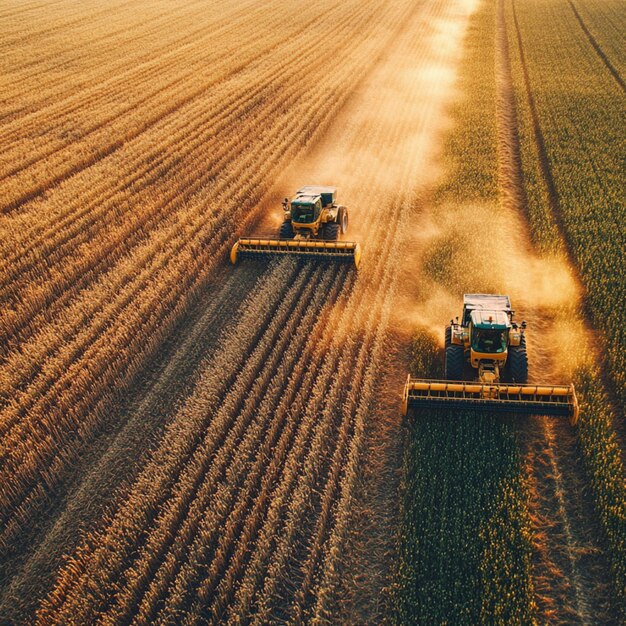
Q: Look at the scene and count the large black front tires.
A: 4